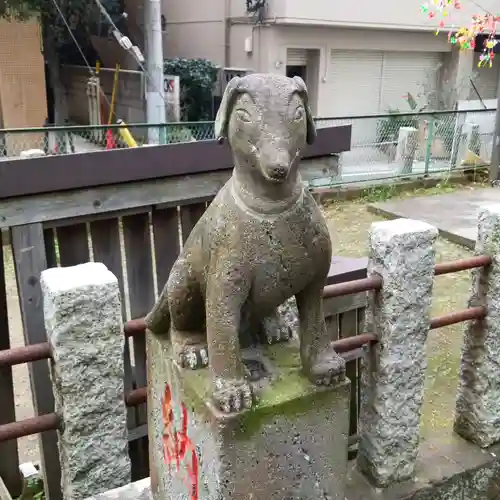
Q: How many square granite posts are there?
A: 3